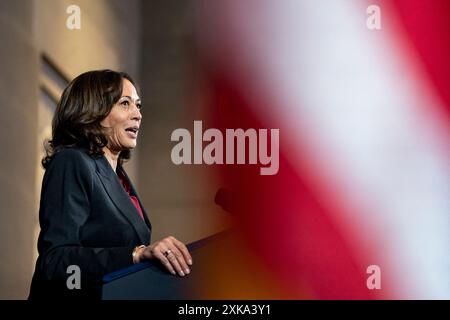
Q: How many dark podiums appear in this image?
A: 1